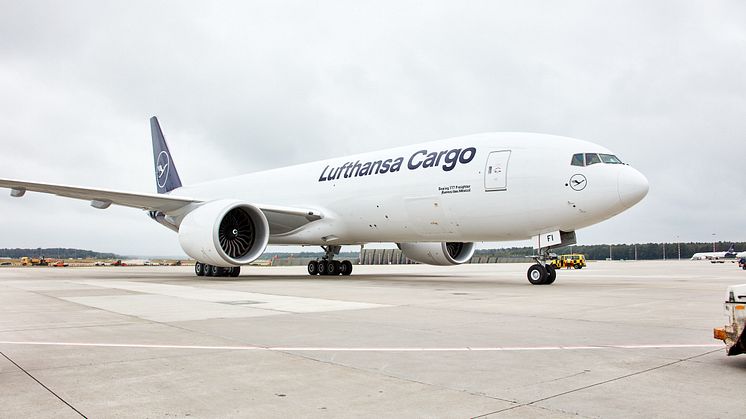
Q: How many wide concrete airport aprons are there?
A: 1